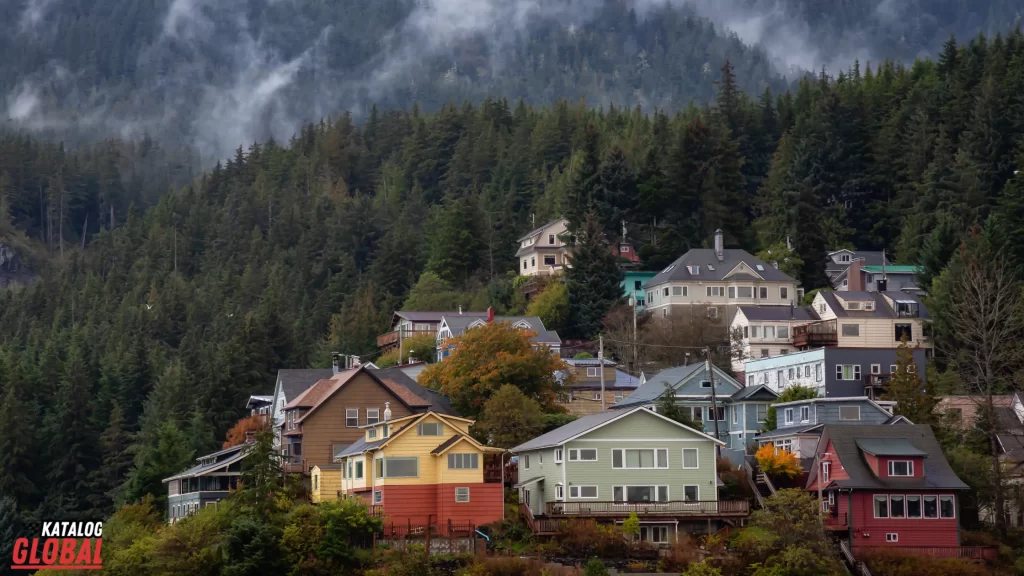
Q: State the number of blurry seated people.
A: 0